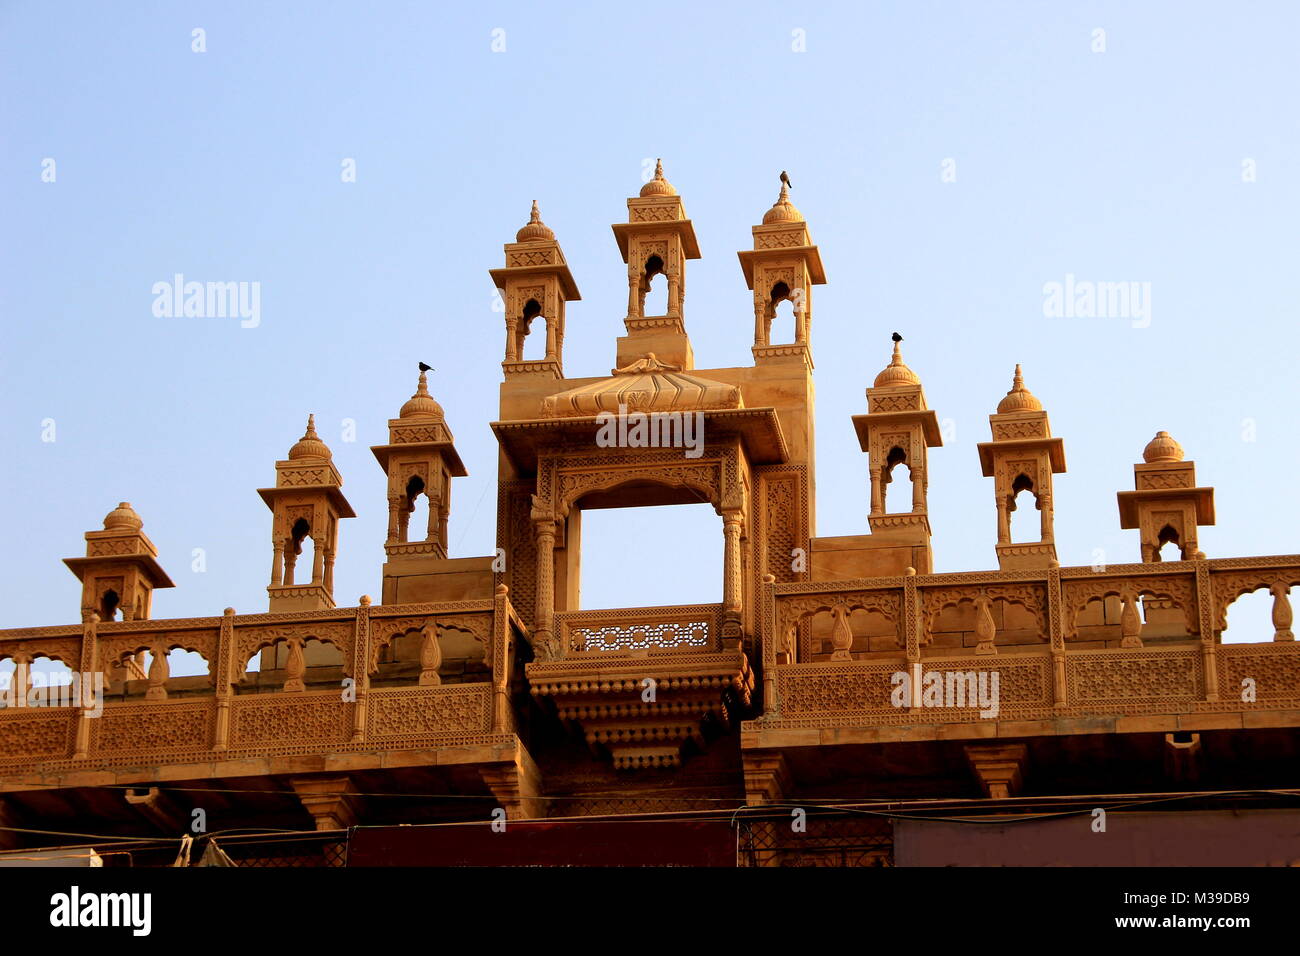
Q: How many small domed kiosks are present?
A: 9